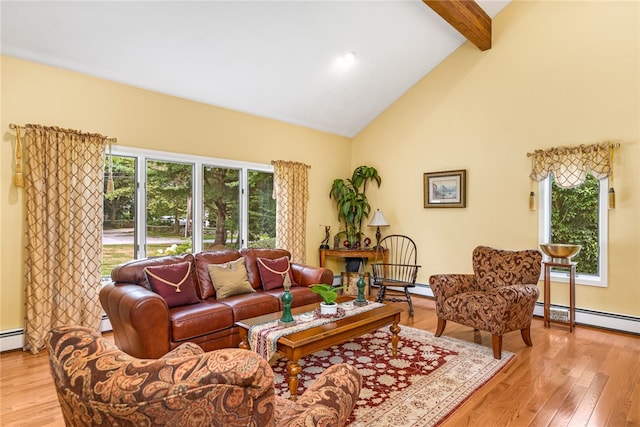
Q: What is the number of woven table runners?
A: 1